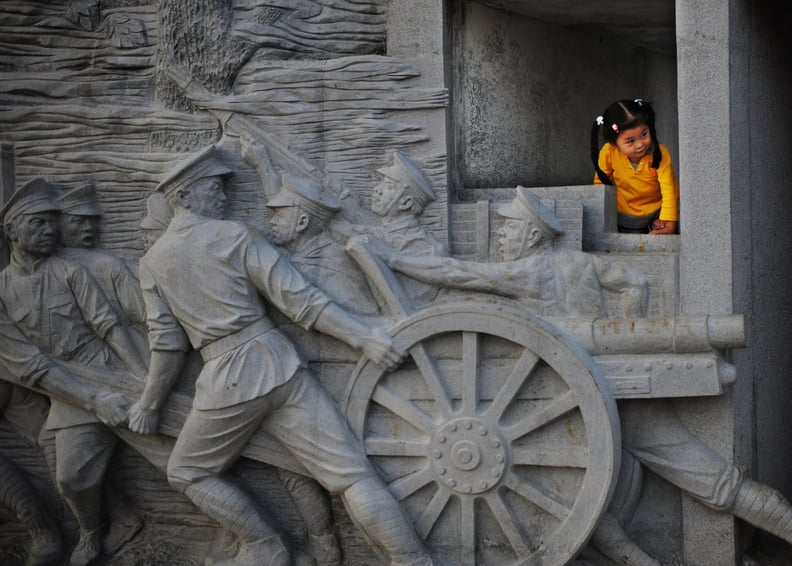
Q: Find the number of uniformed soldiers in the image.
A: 7